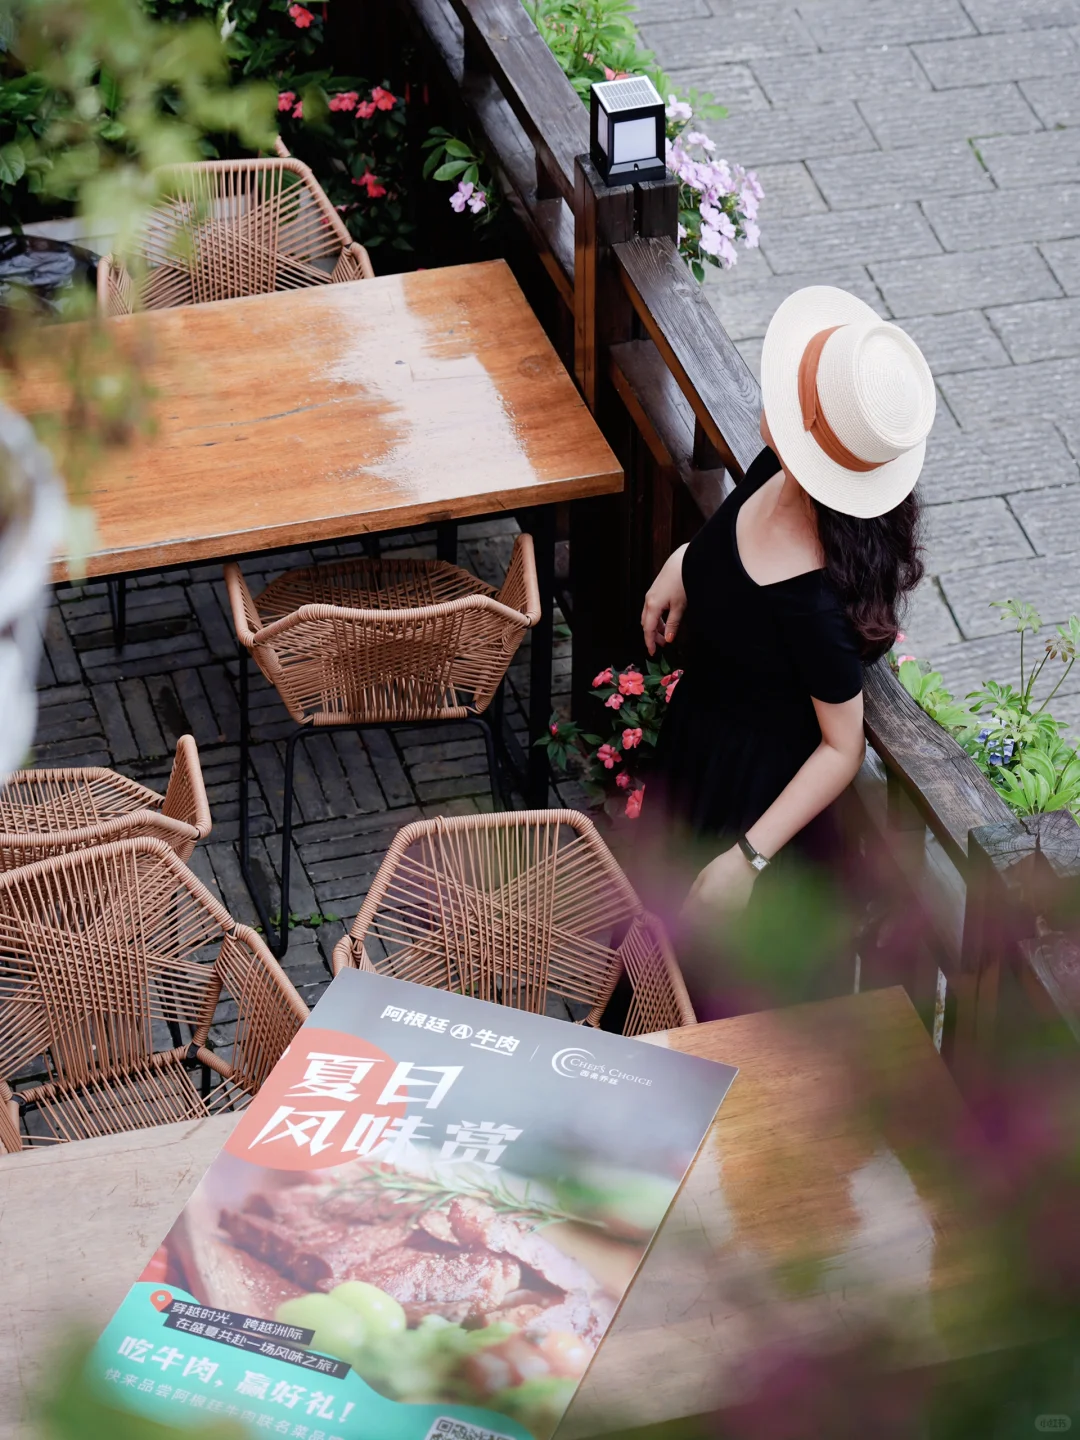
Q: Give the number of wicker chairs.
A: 5